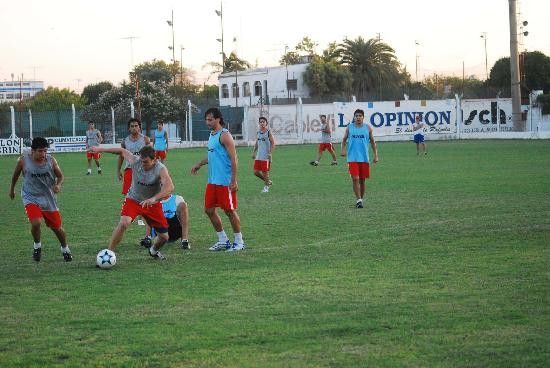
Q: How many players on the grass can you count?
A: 11